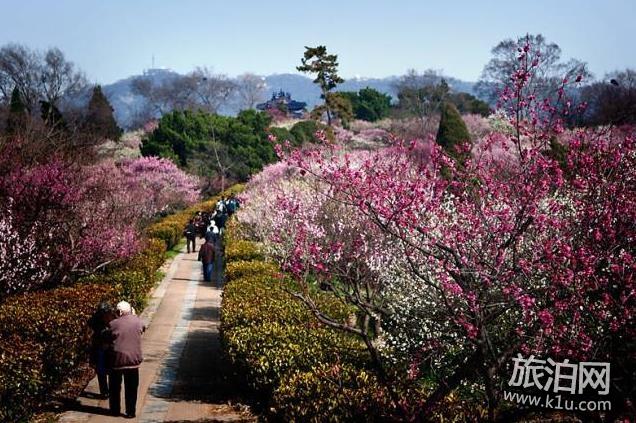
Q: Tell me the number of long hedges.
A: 2